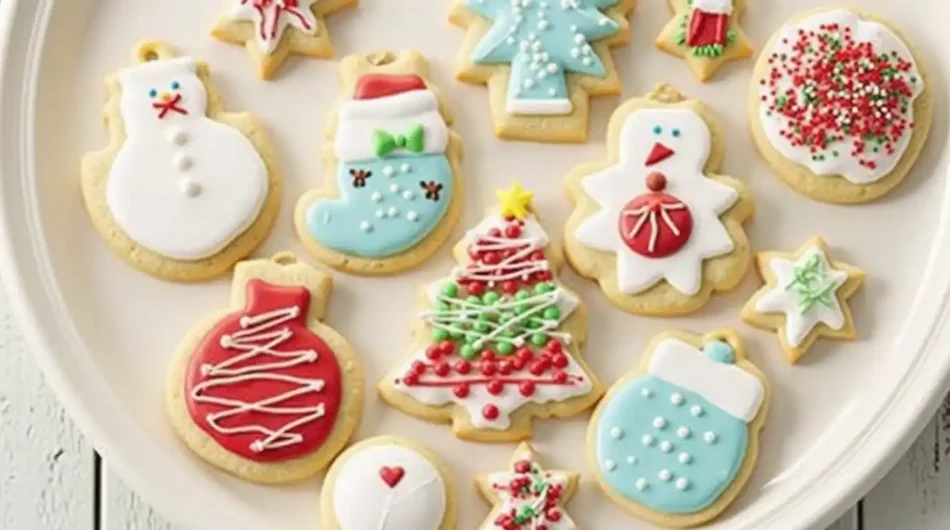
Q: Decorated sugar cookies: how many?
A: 13